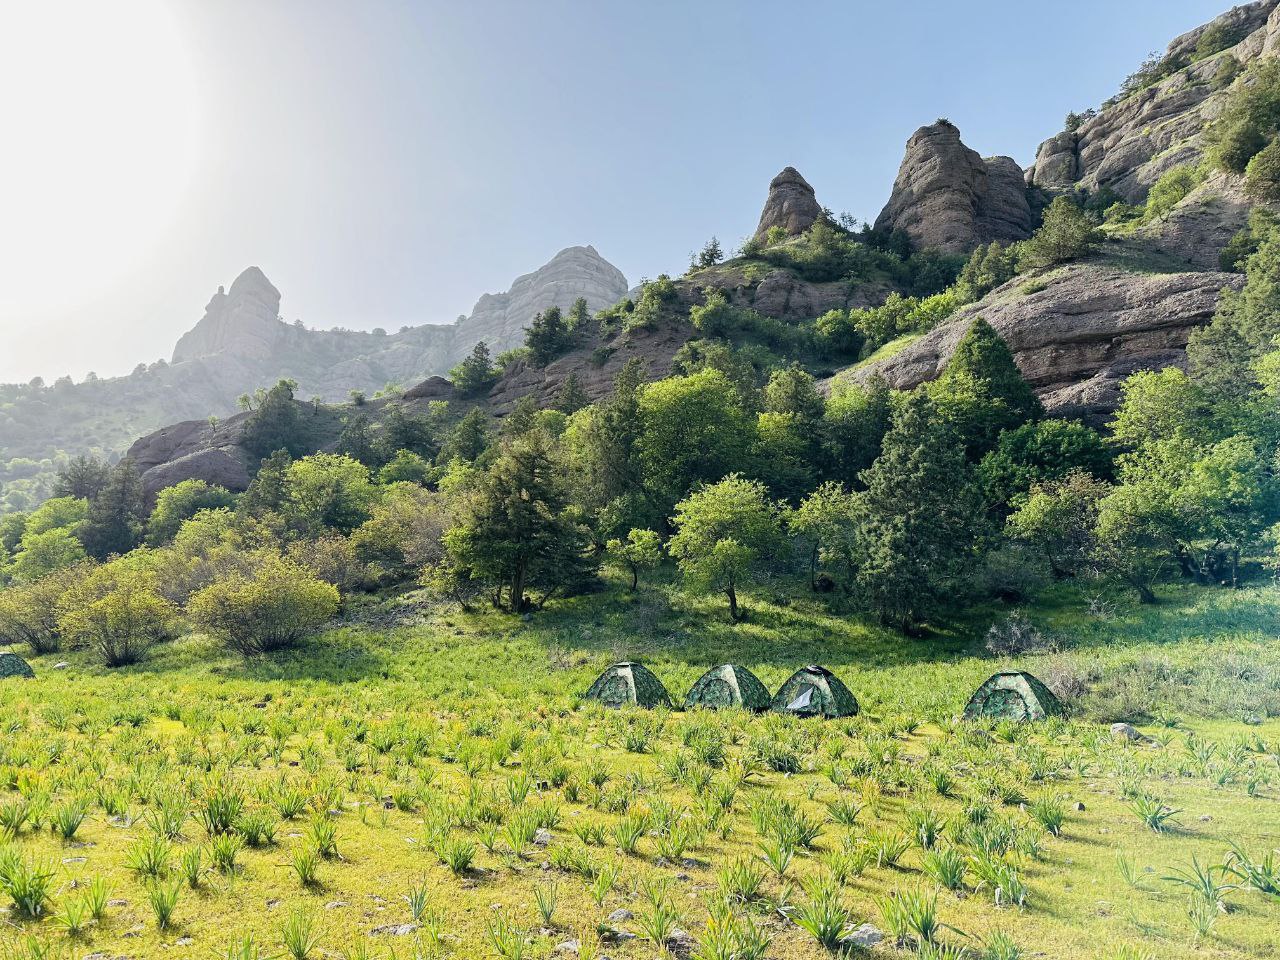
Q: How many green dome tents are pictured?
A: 5